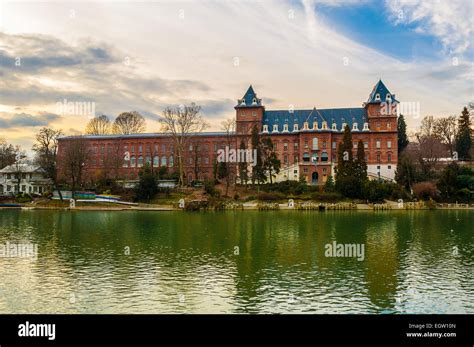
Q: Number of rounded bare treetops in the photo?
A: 2